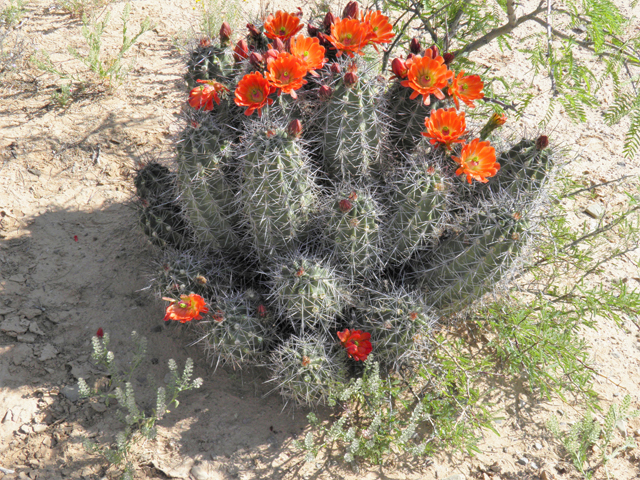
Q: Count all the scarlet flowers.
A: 13